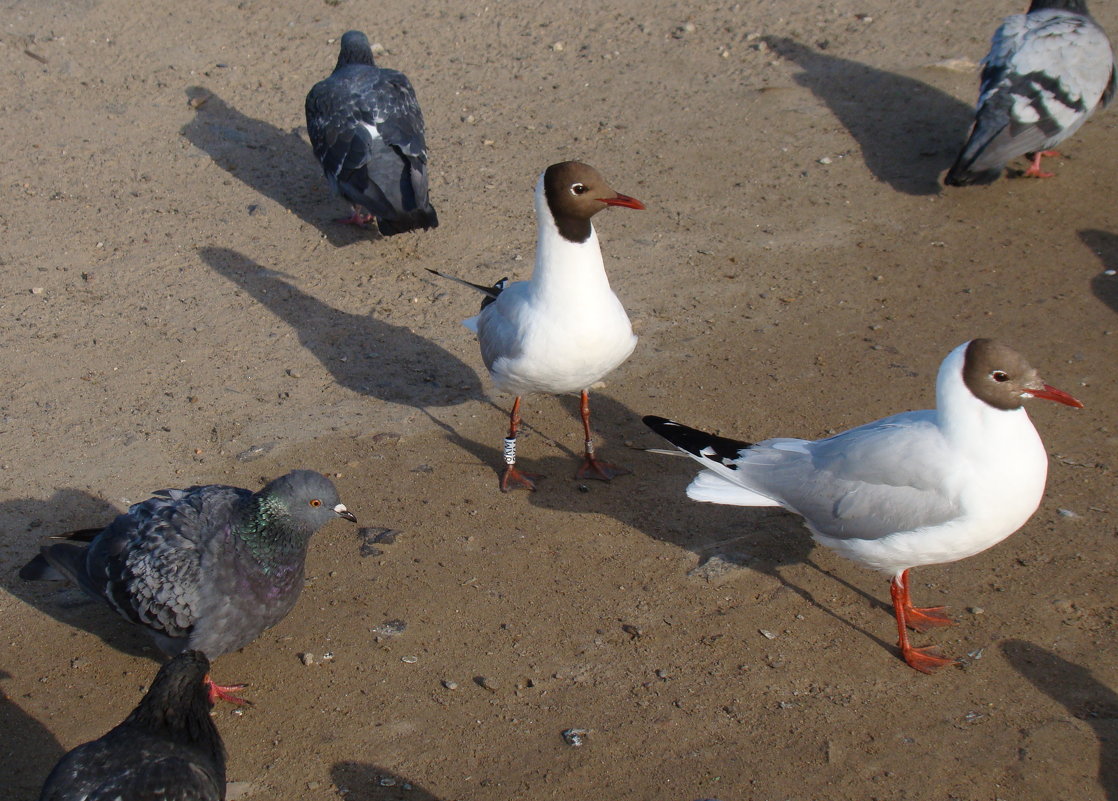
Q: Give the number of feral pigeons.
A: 4